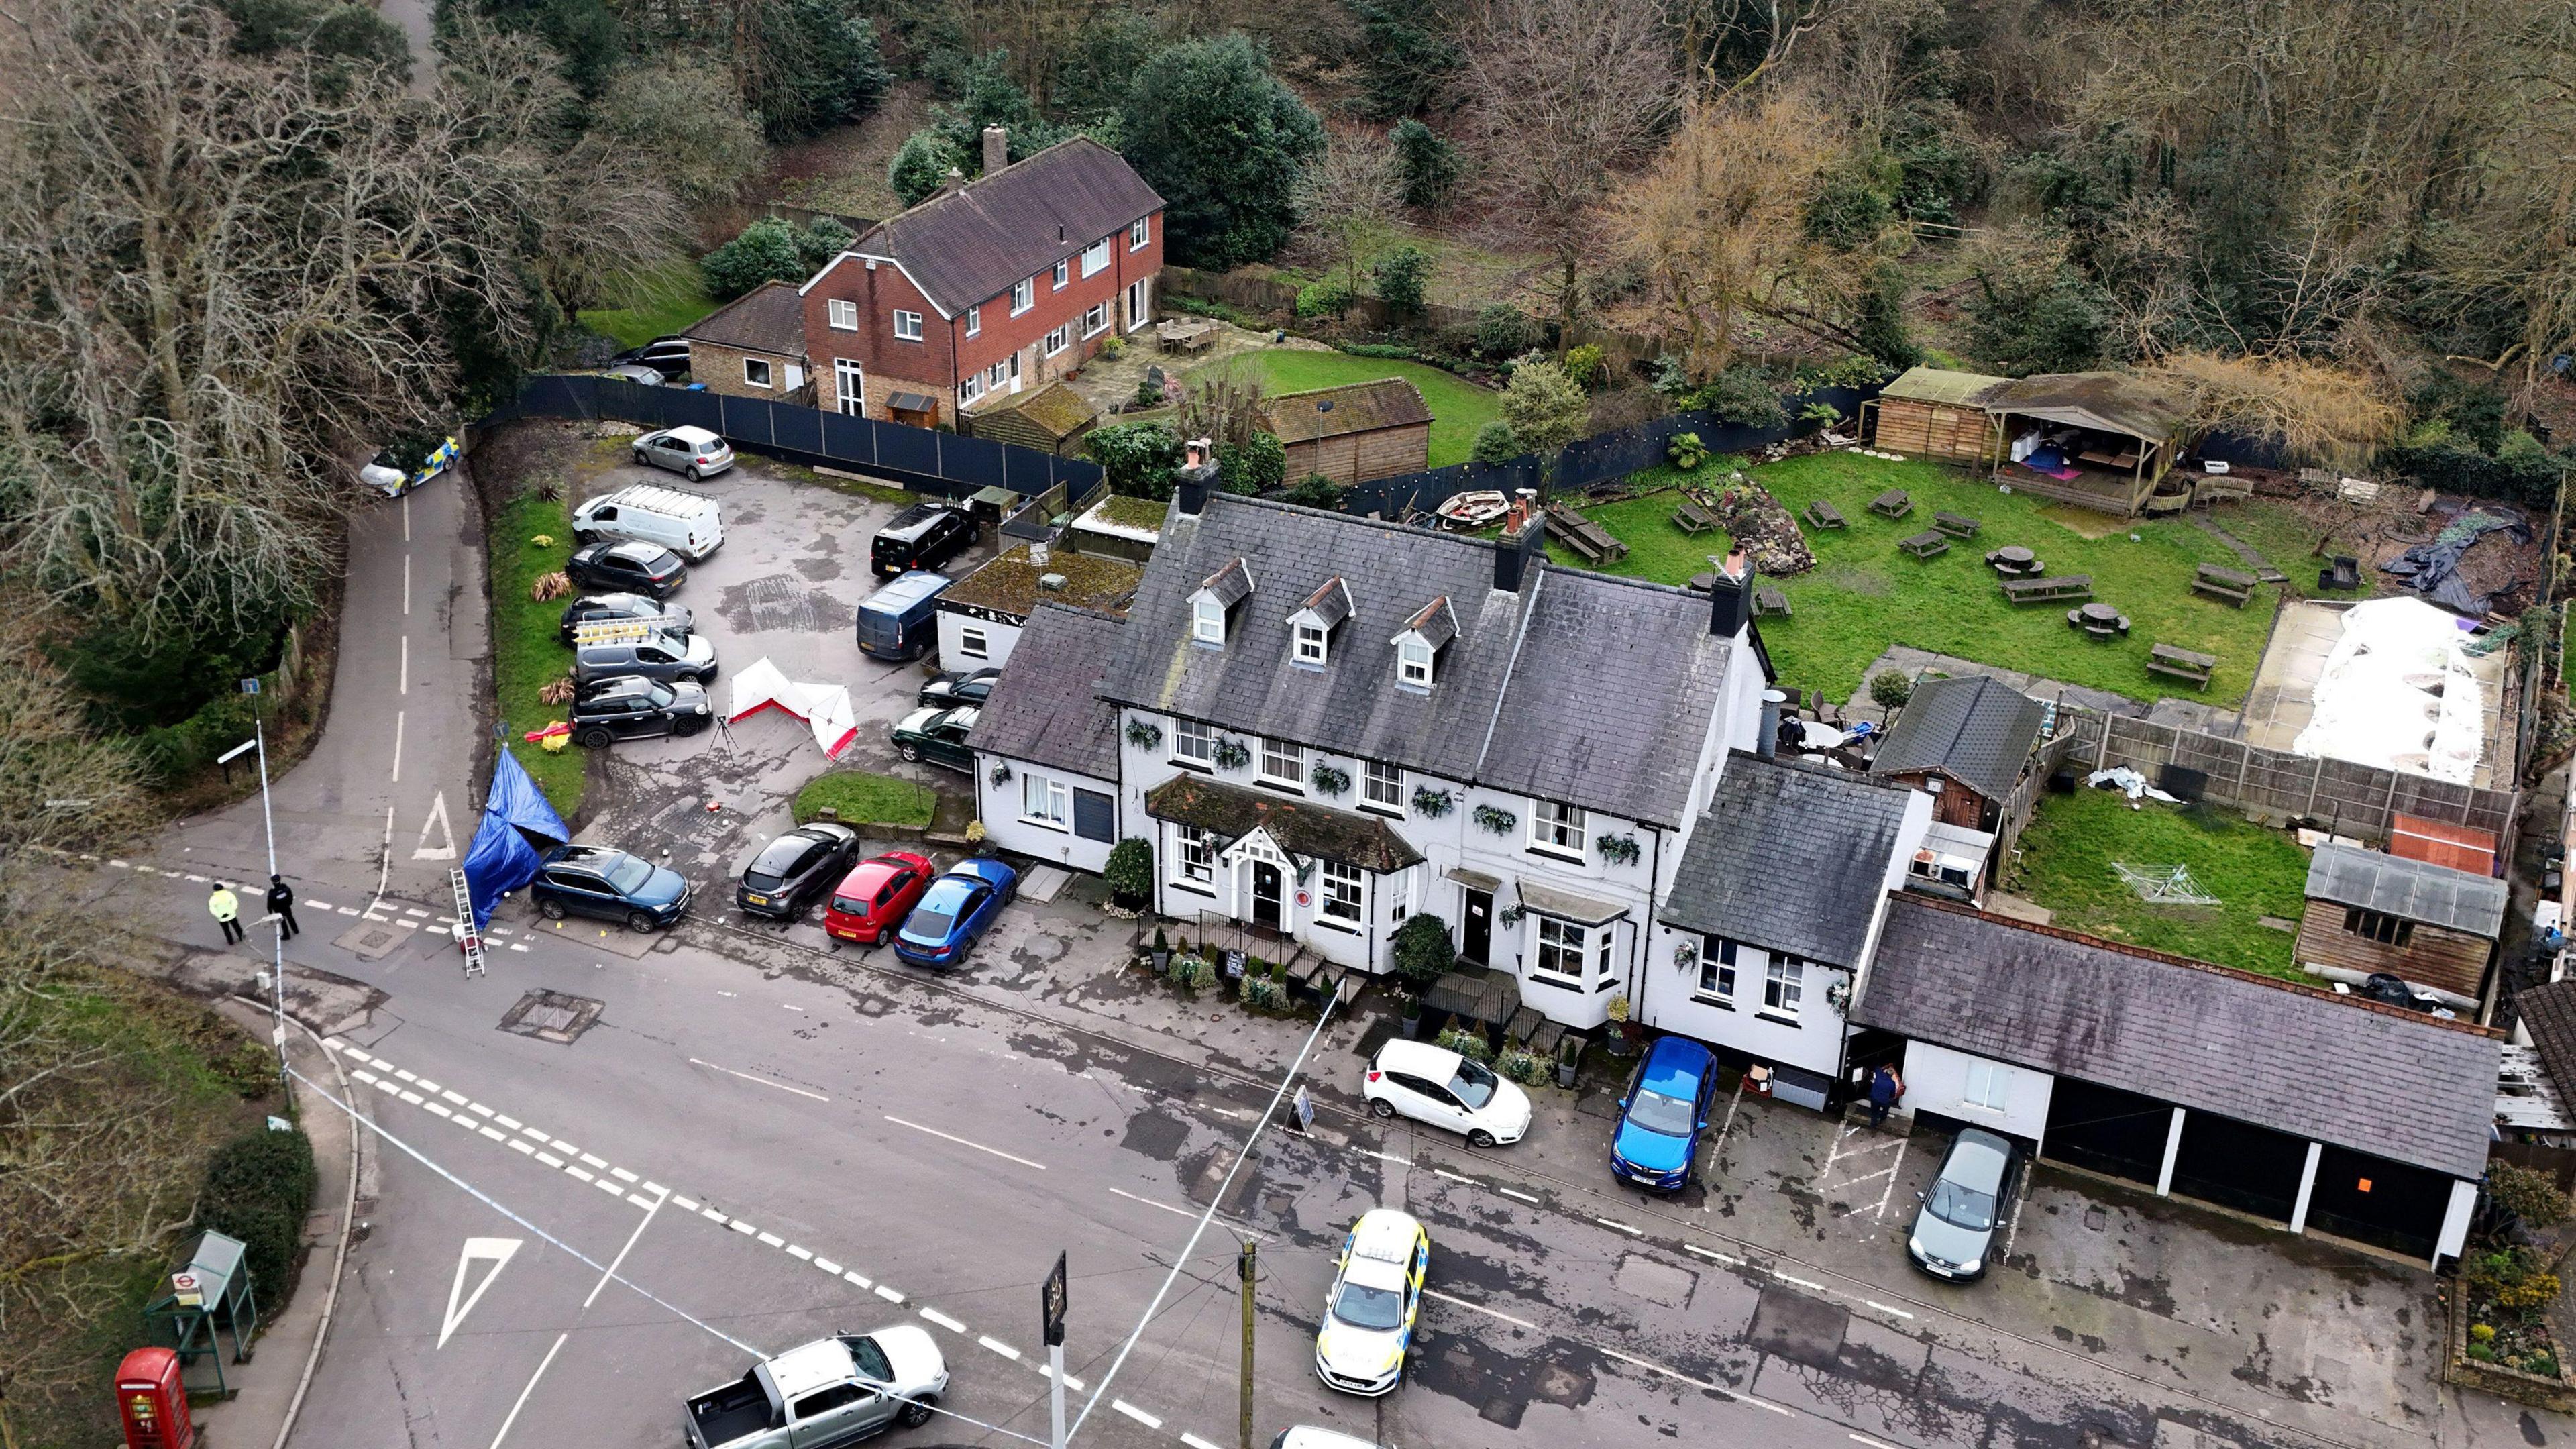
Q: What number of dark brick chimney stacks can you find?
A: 3